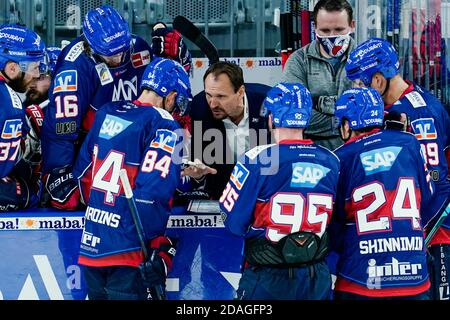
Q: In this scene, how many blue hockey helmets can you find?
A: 7